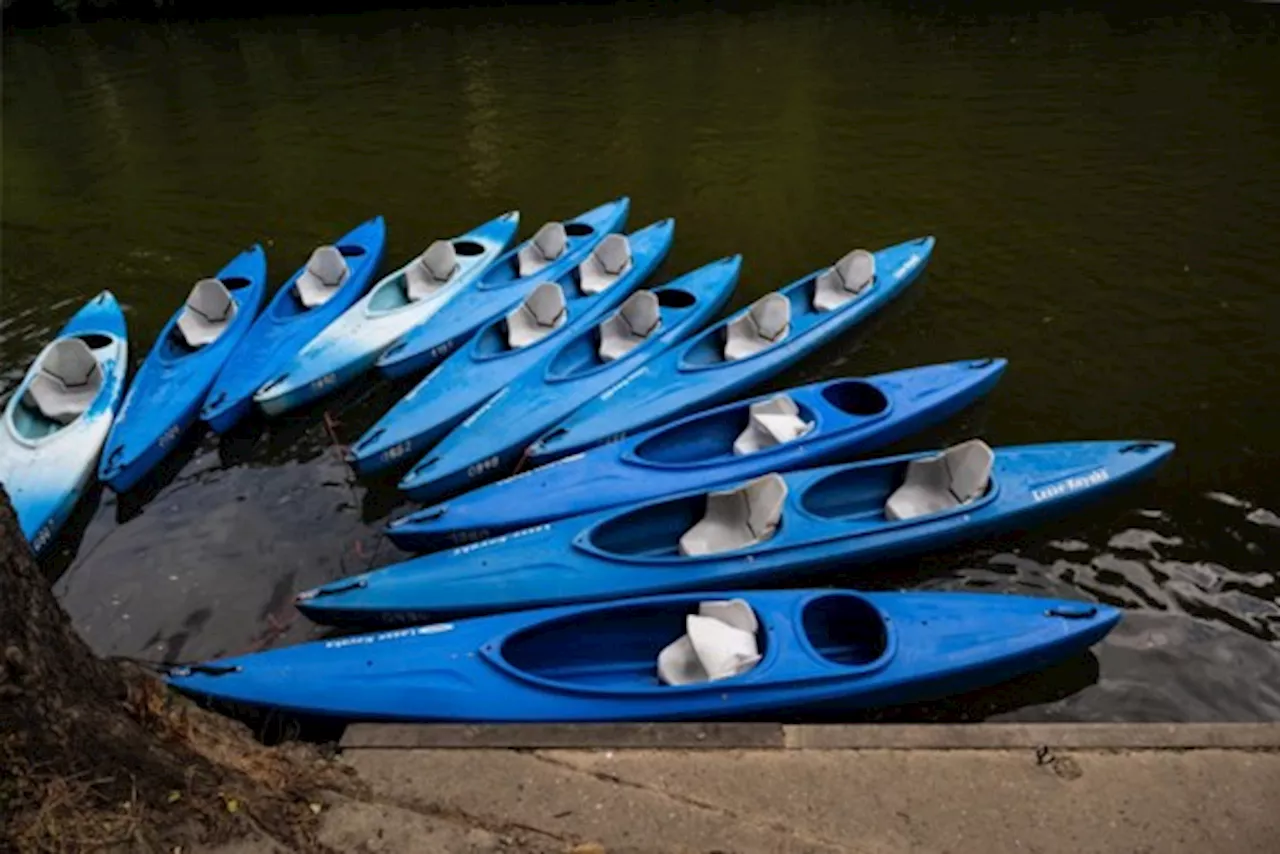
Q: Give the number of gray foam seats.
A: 14